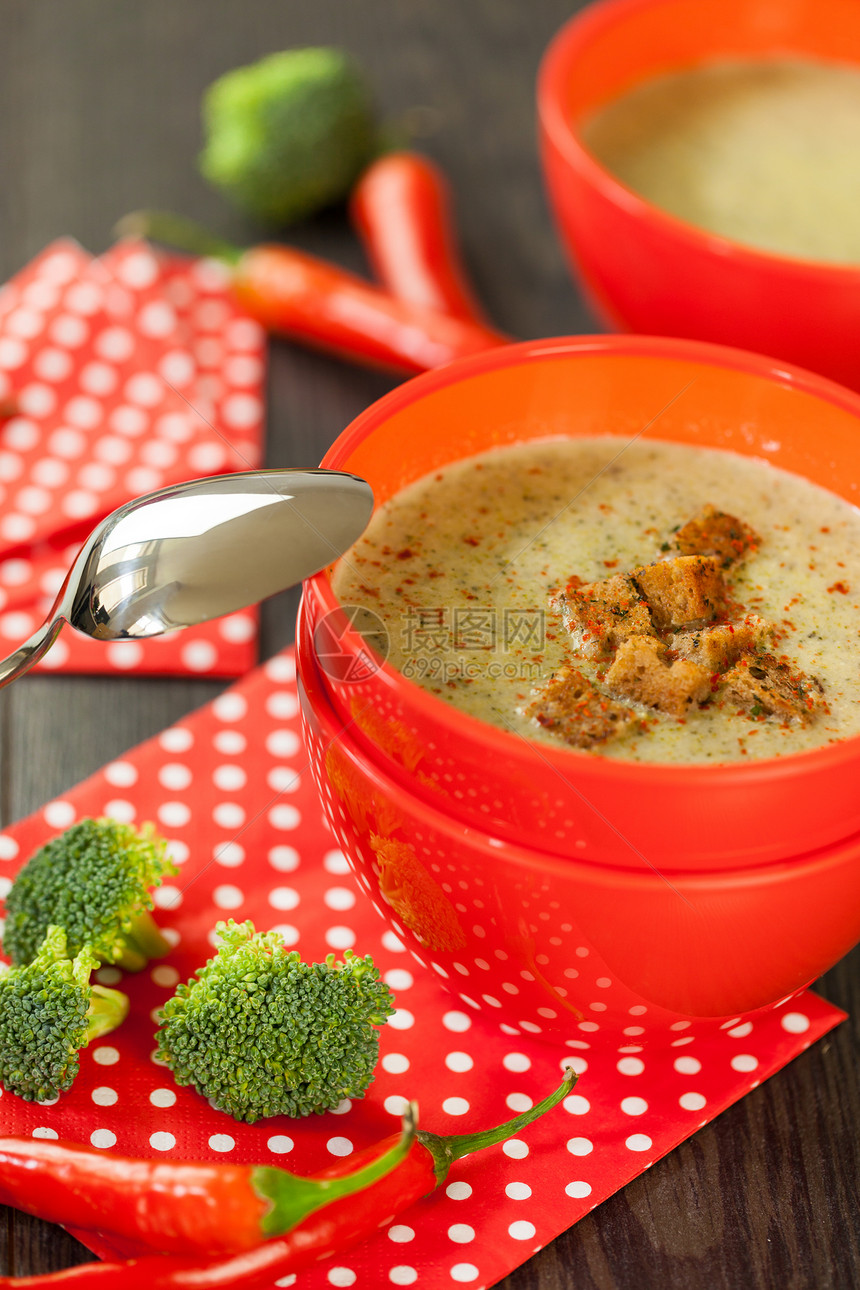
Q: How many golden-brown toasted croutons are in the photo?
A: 7